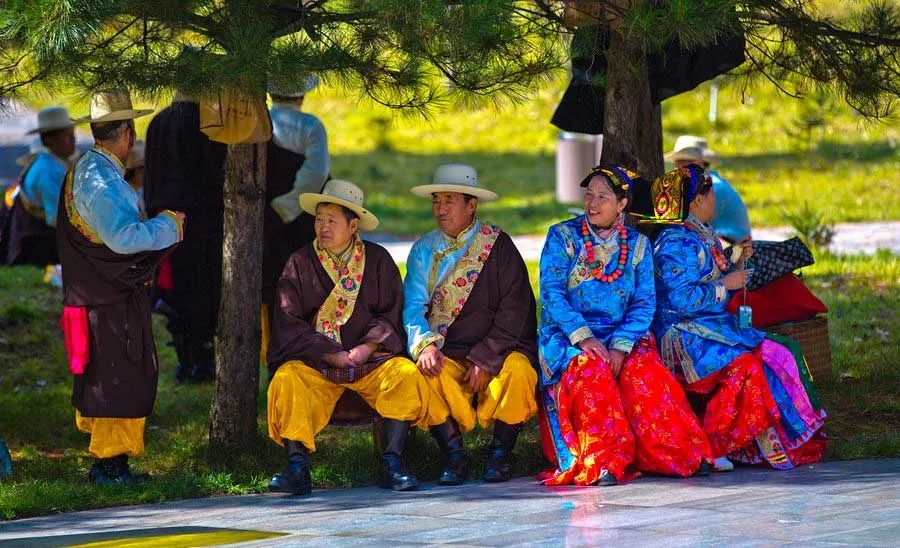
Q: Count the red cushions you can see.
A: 1